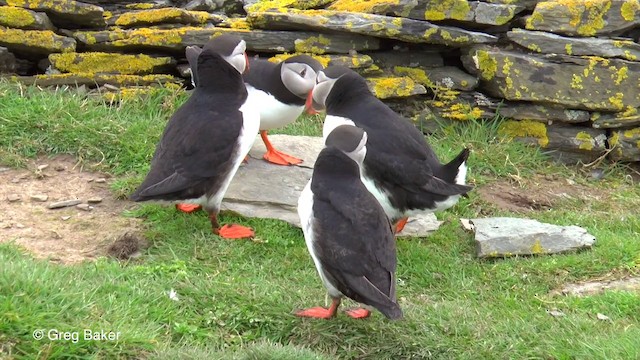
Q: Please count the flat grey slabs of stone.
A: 2